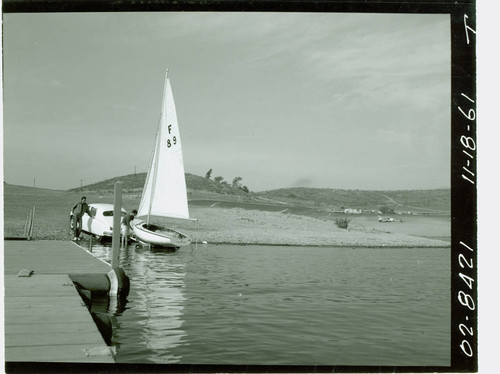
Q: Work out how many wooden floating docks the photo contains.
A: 1